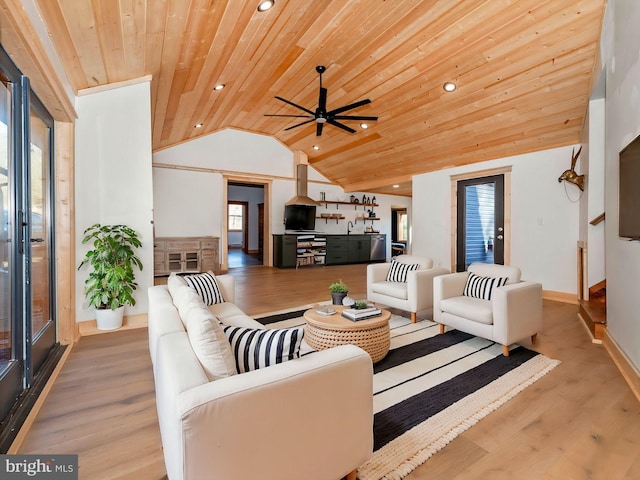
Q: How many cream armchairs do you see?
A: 2